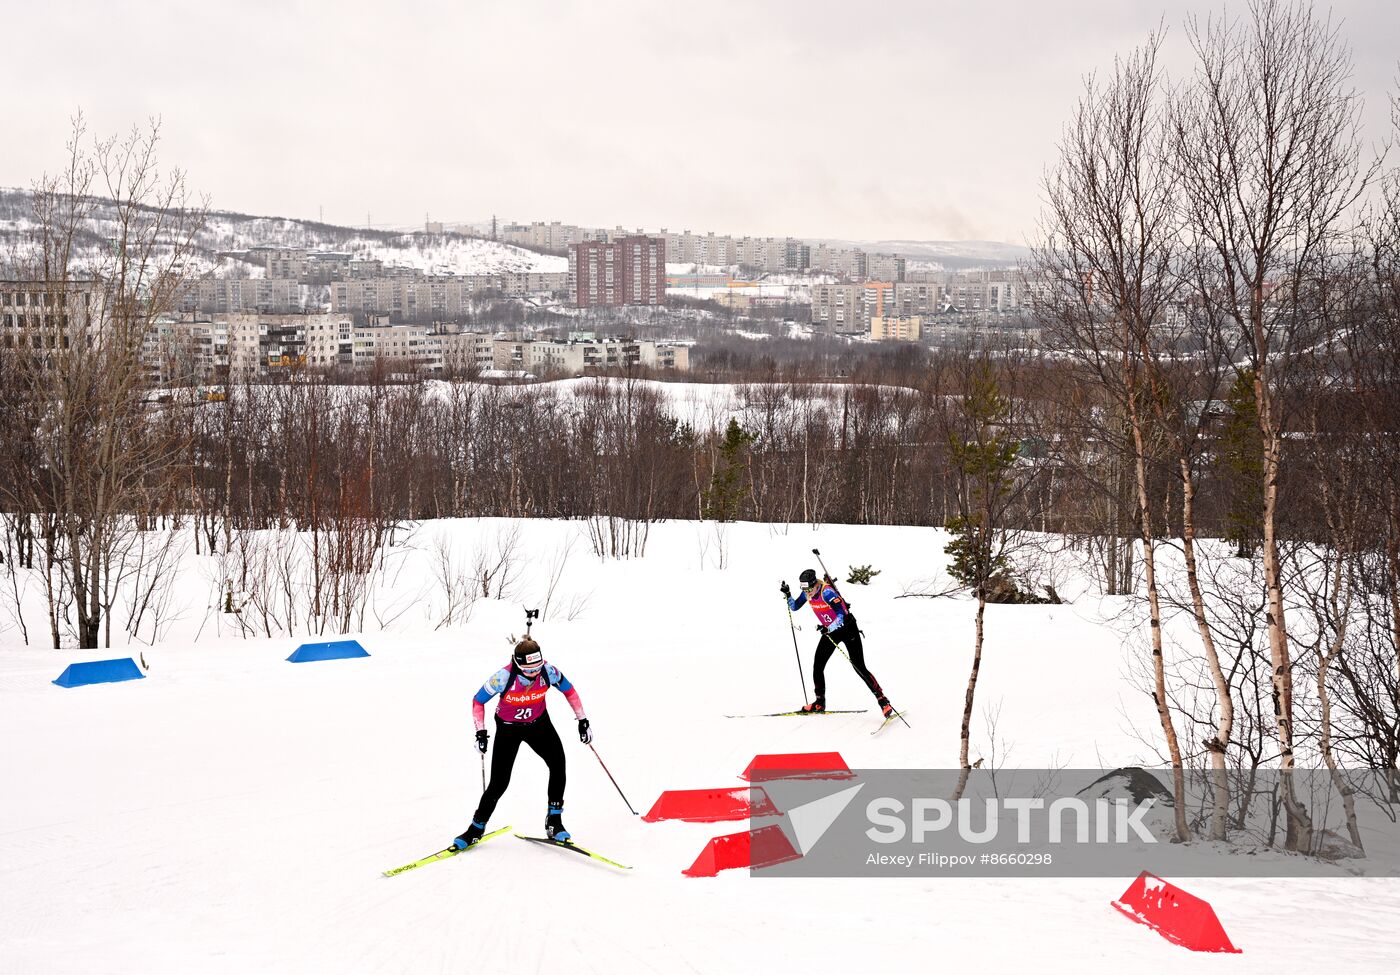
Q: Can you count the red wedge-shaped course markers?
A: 4